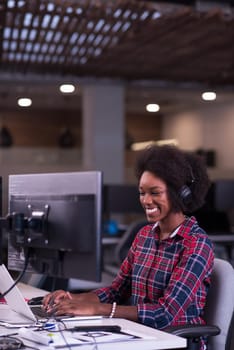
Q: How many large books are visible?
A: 0